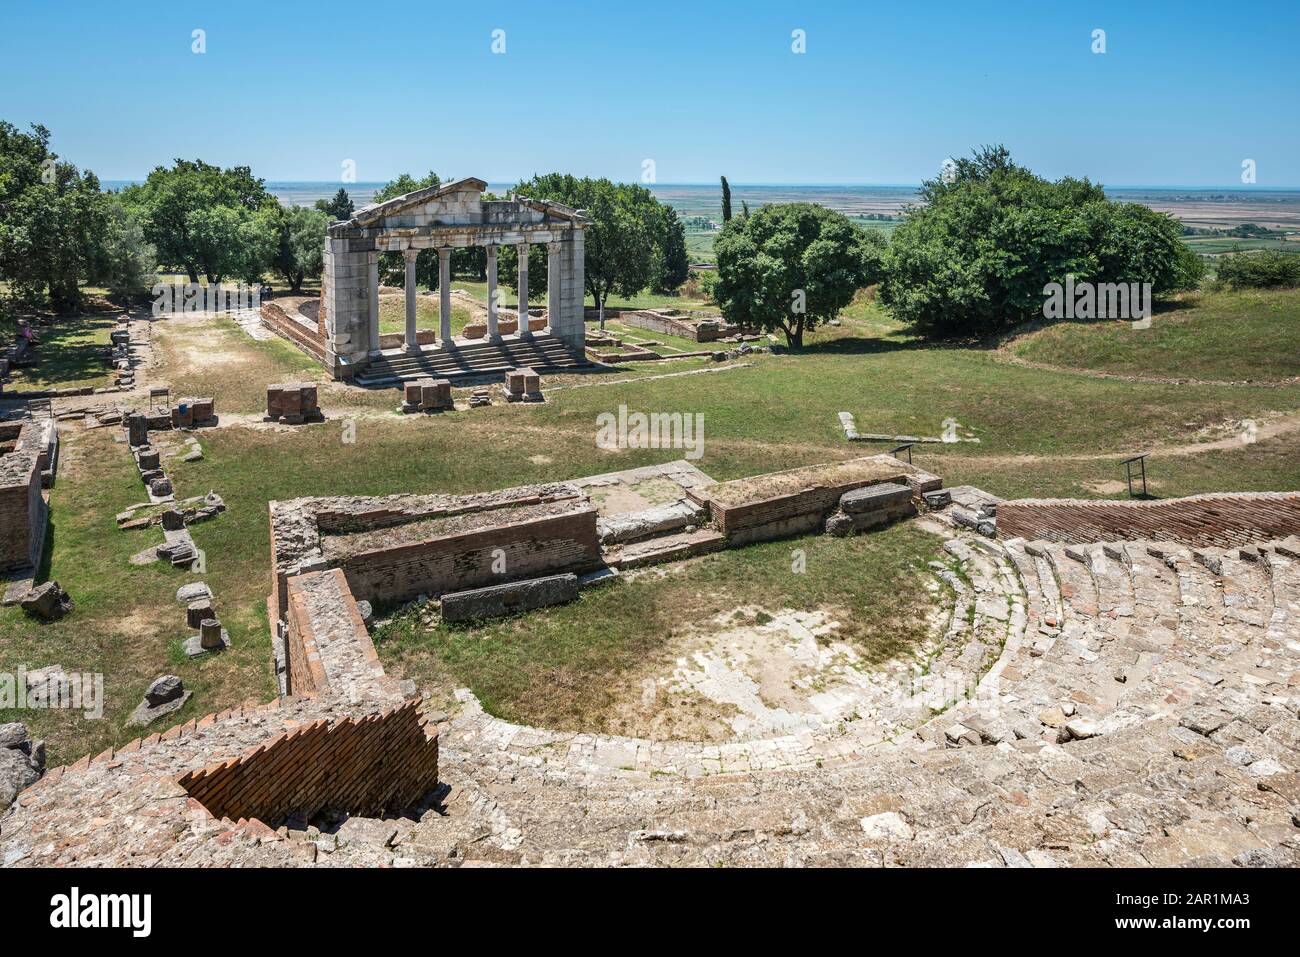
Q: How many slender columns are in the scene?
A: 6